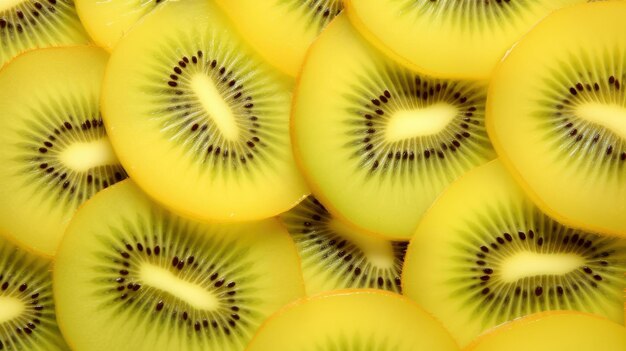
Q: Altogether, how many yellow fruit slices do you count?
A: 14